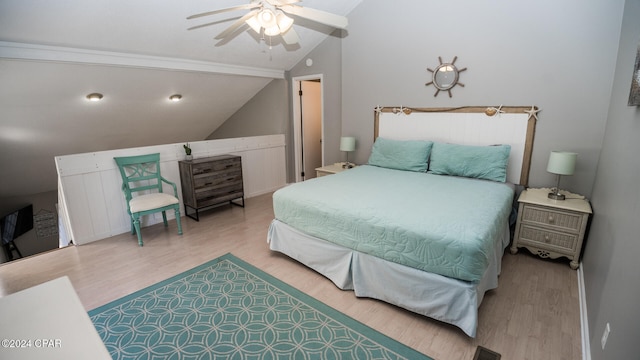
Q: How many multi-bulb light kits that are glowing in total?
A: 1